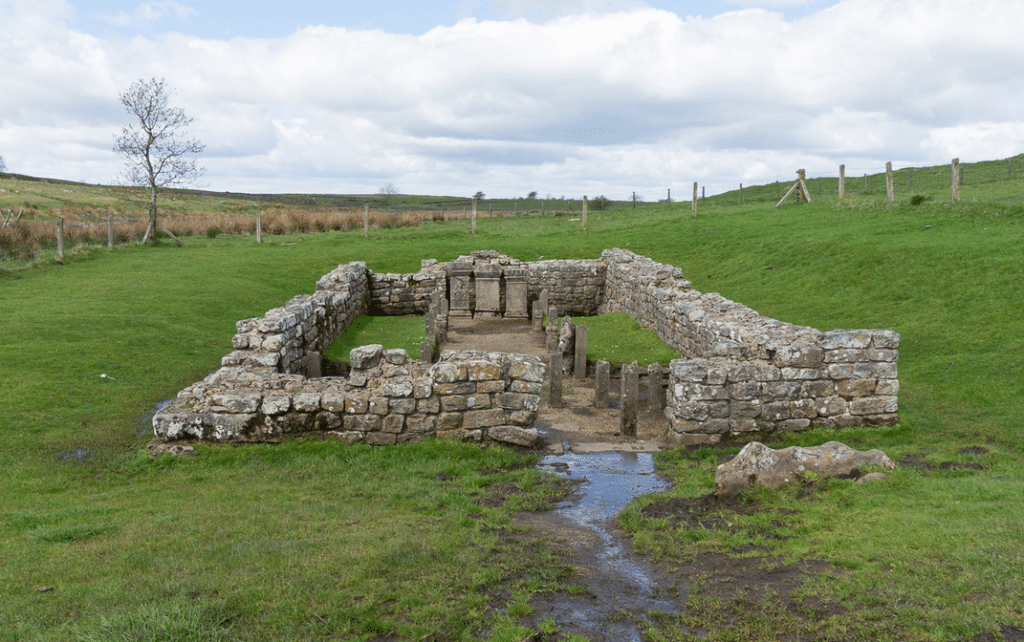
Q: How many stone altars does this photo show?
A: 3